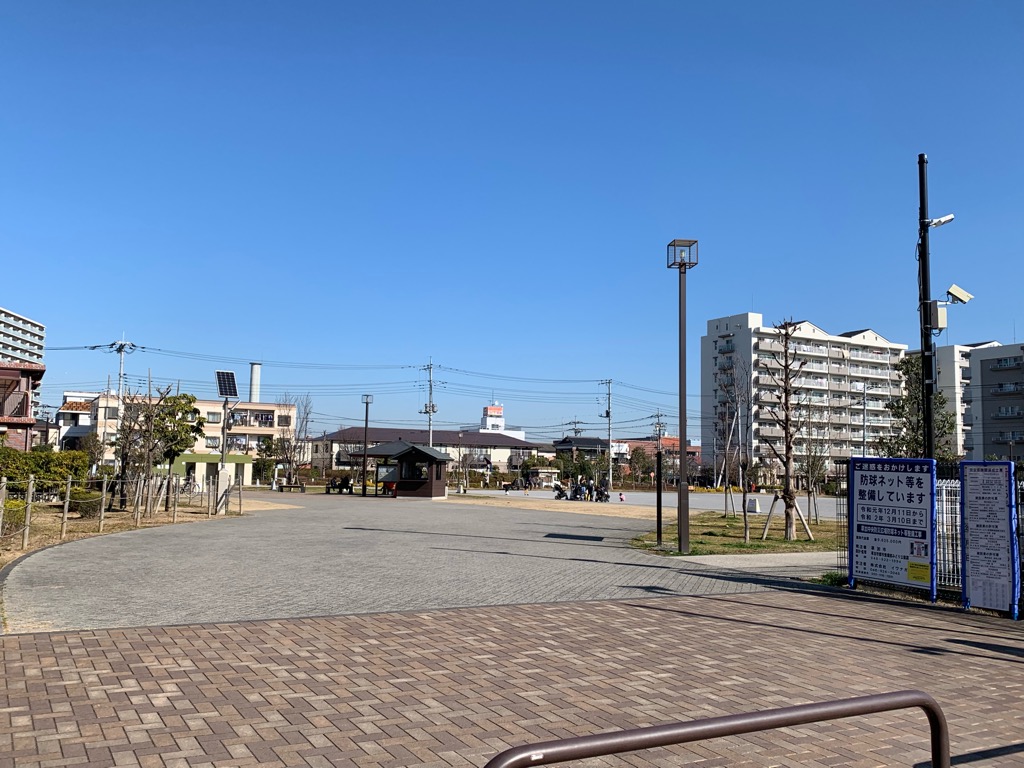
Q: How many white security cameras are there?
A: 2